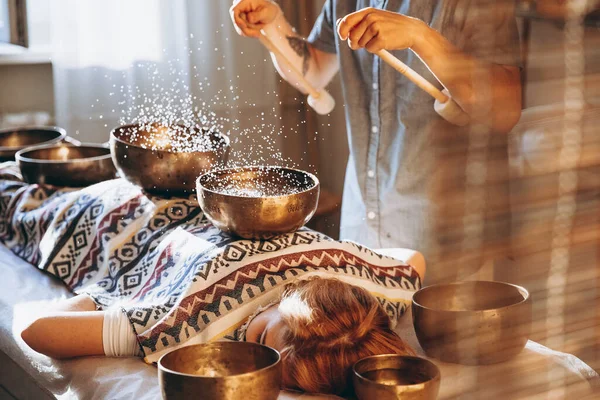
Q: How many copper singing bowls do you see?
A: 7